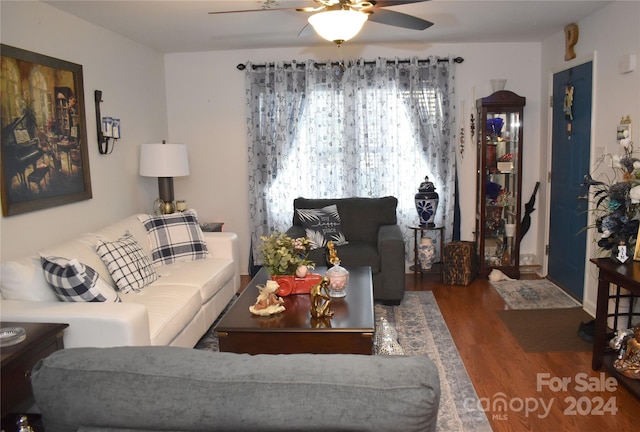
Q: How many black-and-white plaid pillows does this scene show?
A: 3